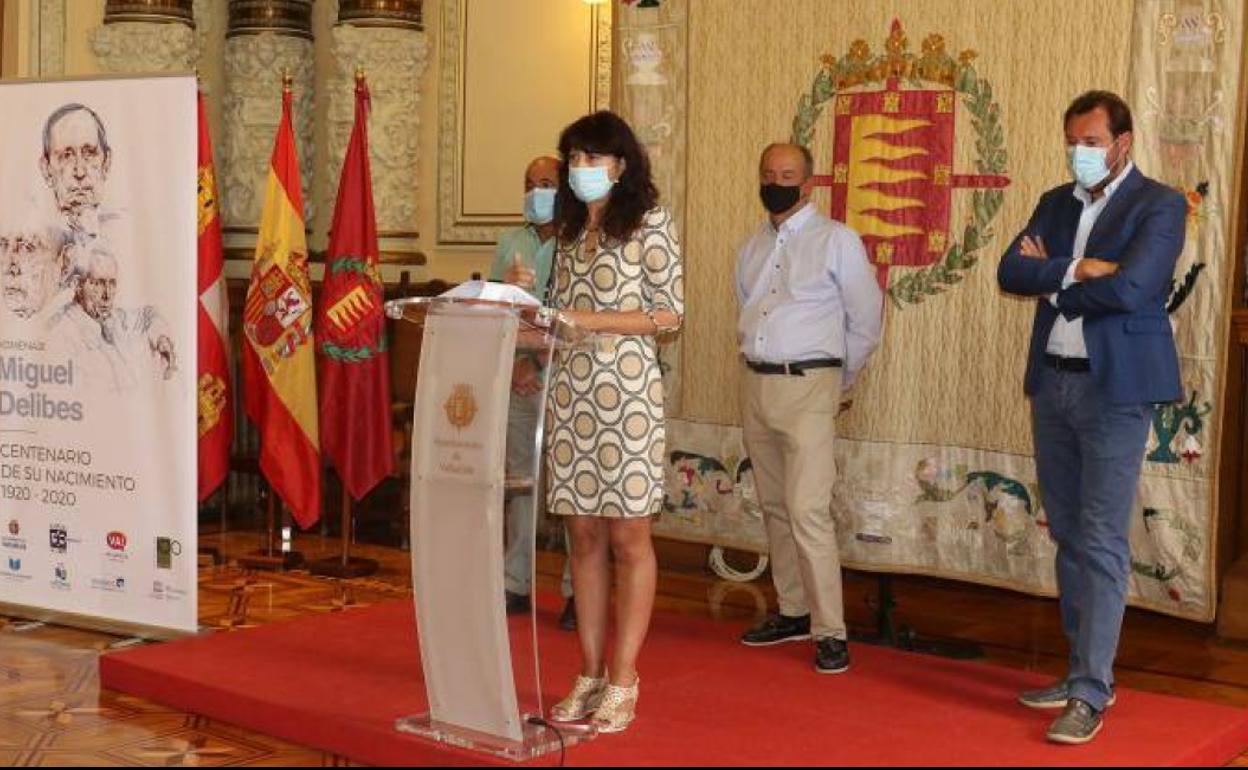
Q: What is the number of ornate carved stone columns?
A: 3